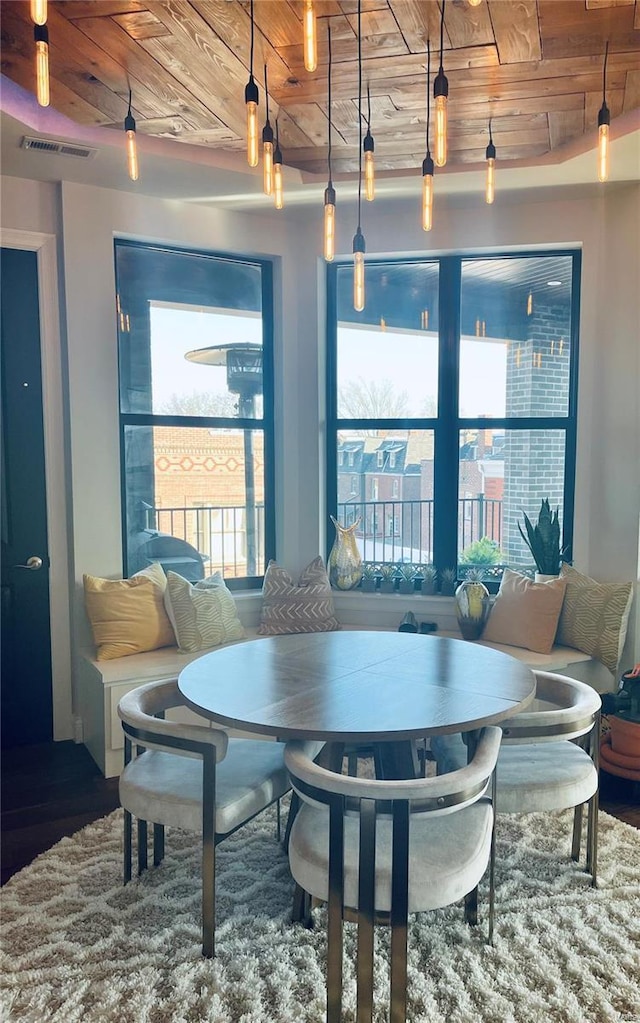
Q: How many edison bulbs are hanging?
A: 15